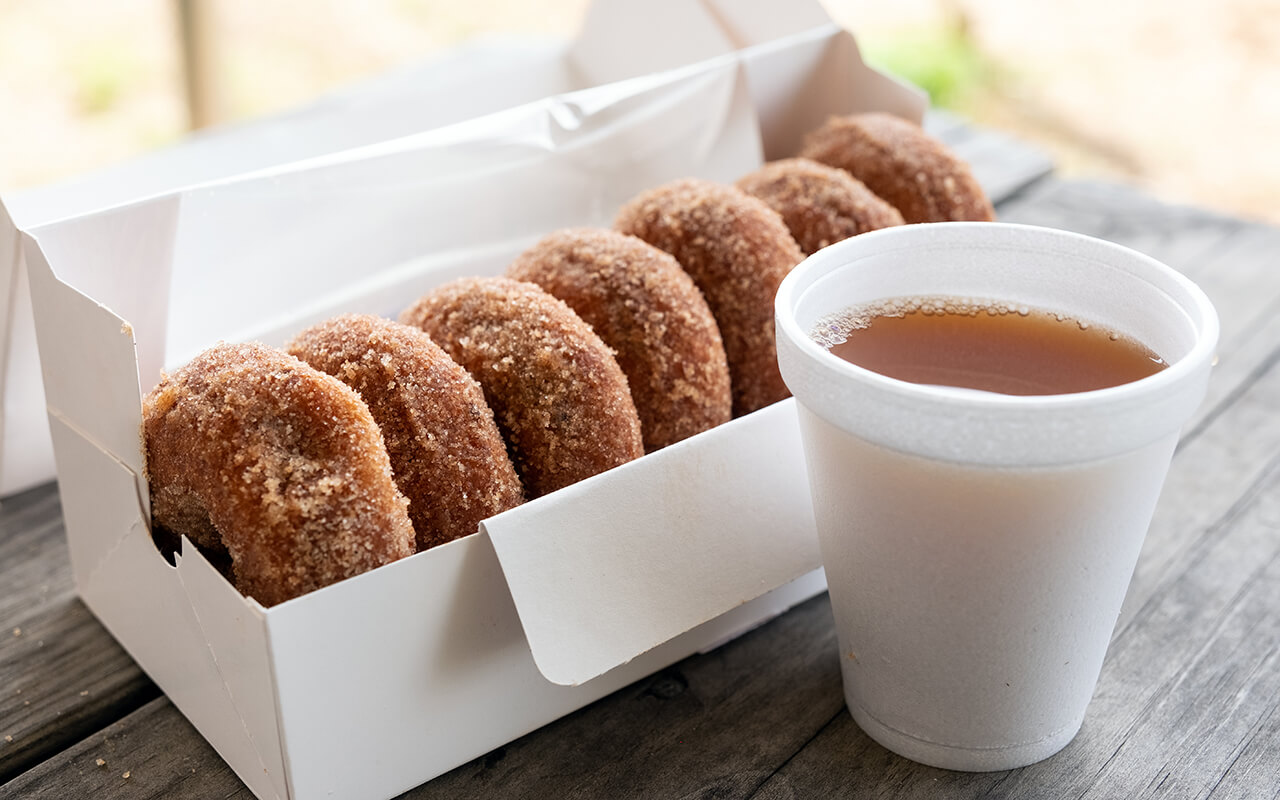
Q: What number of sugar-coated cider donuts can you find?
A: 7